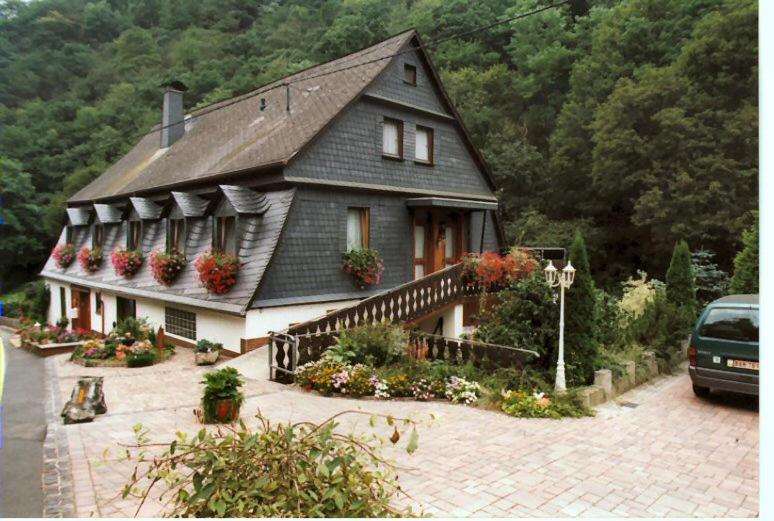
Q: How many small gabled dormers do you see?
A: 5